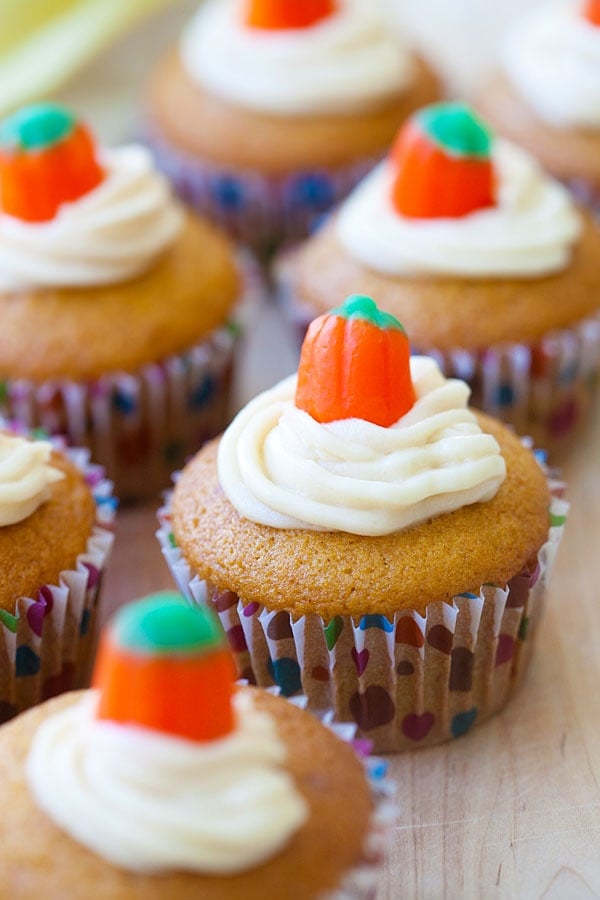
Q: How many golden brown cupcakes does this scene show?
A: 7